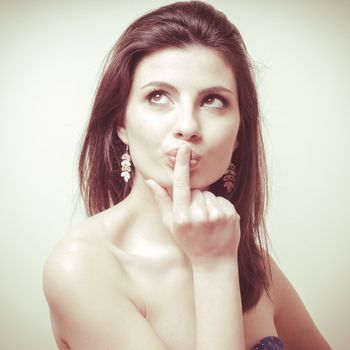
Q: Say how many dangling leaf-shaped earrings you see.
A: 2